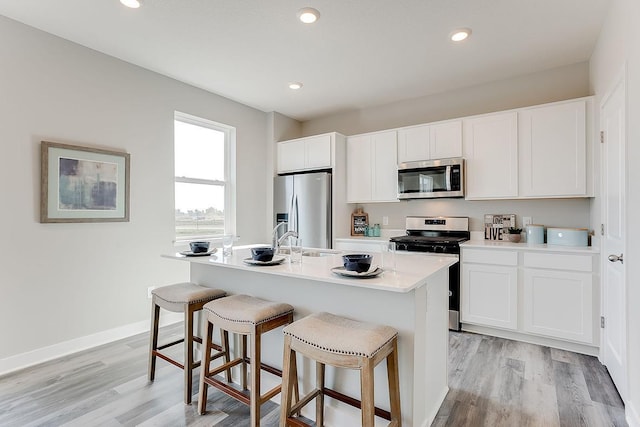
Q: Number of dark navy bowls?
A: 3